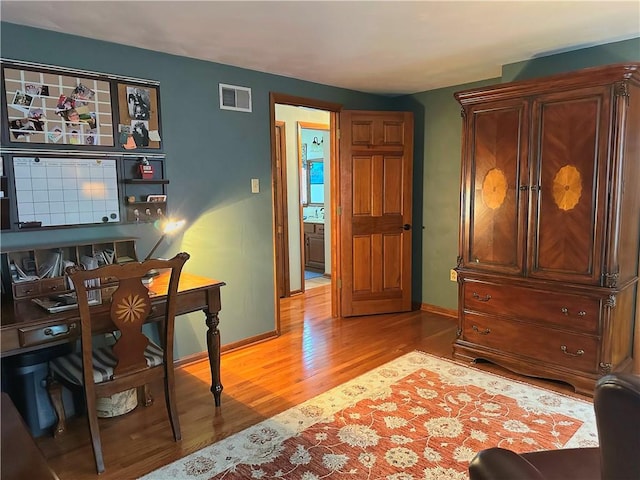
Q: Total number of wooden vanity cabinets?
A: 1